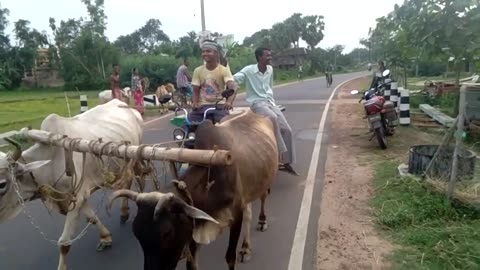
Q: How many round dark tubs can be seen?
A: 1